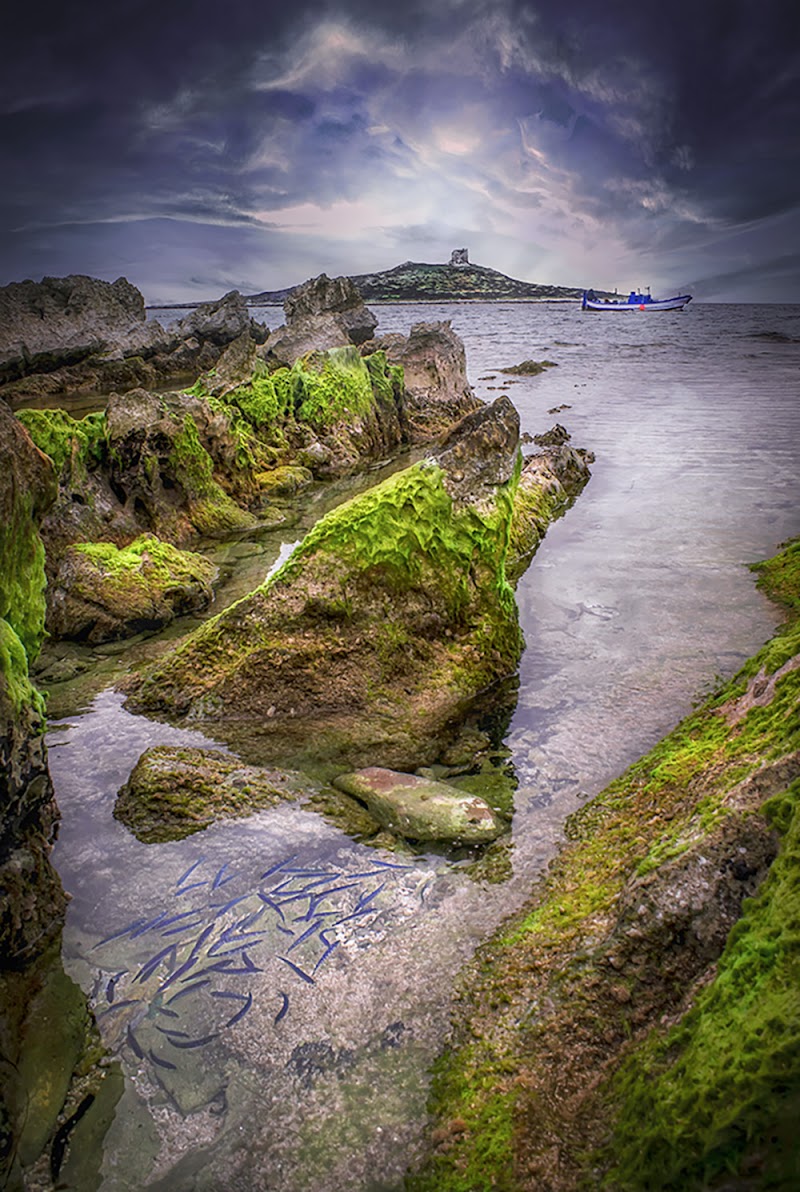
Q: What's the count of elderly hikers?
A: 0